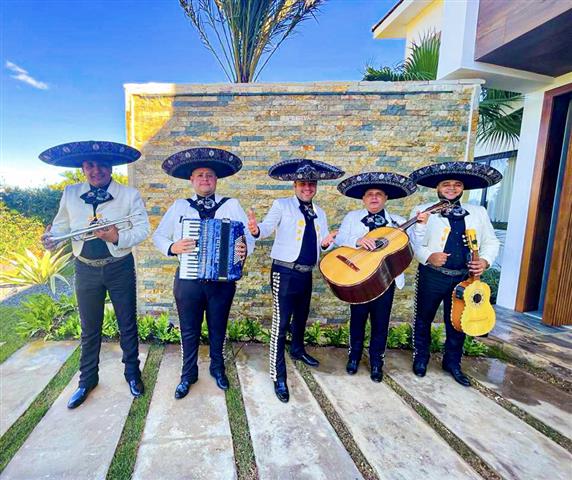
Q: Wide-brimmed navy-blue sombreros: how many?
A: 5